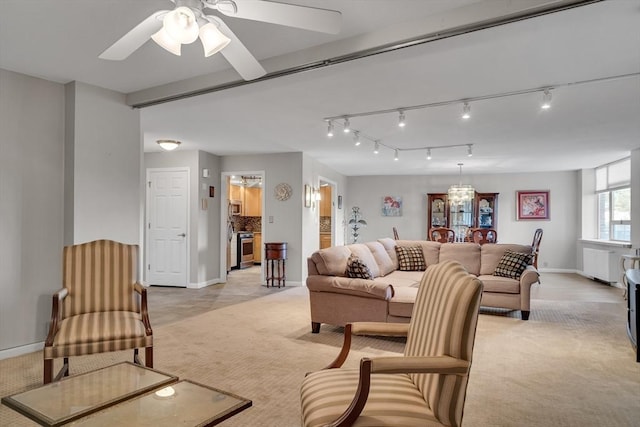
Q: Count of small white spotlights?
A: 10